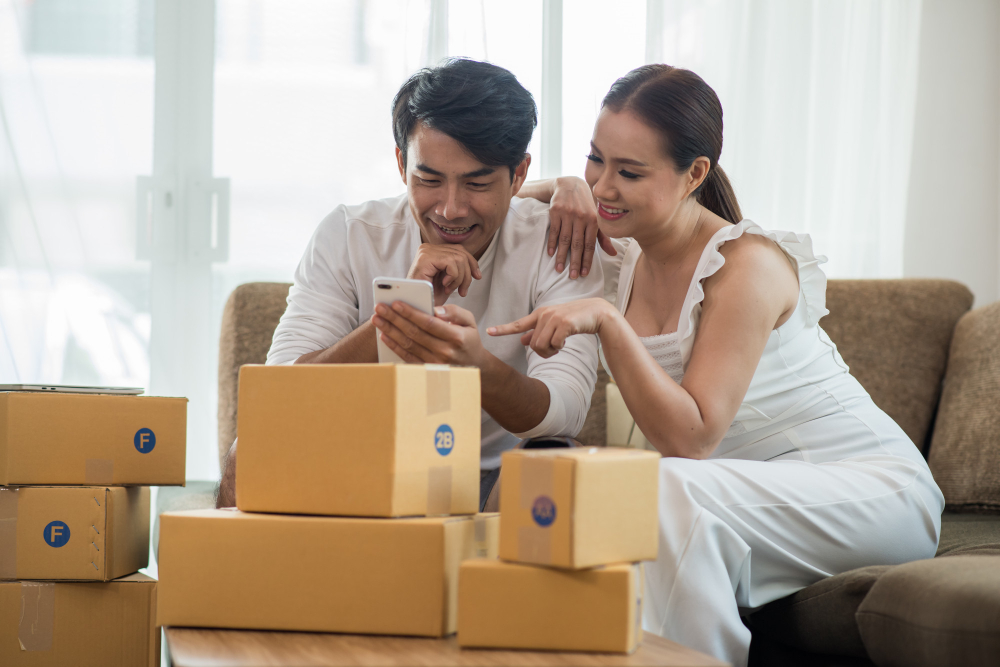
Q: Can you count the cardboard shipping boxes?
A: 7